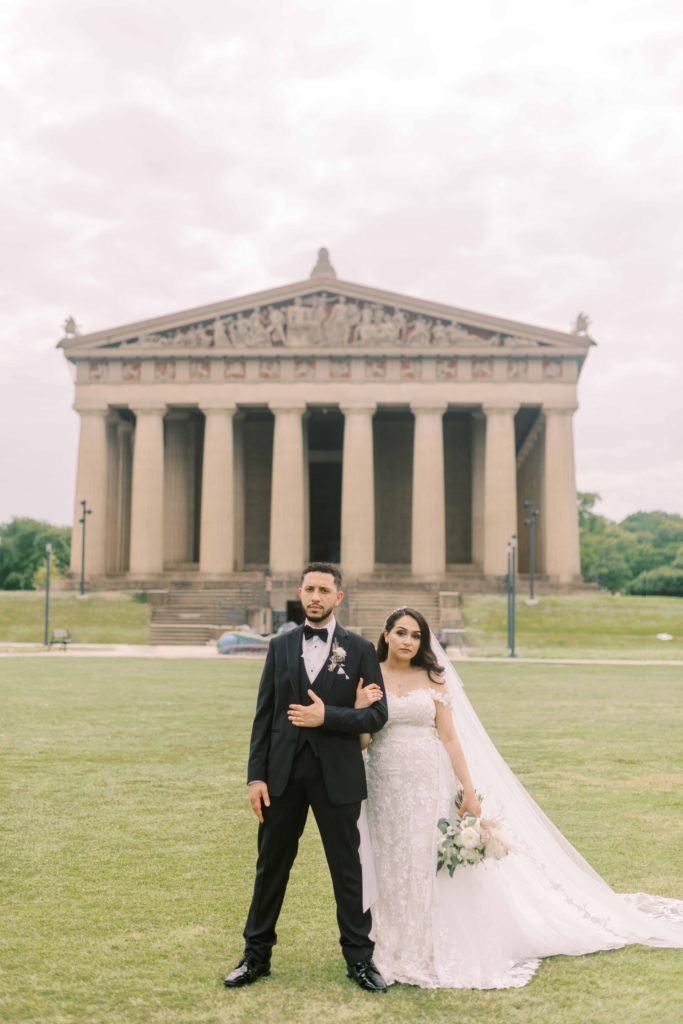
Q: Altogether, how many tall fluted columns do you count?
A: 8